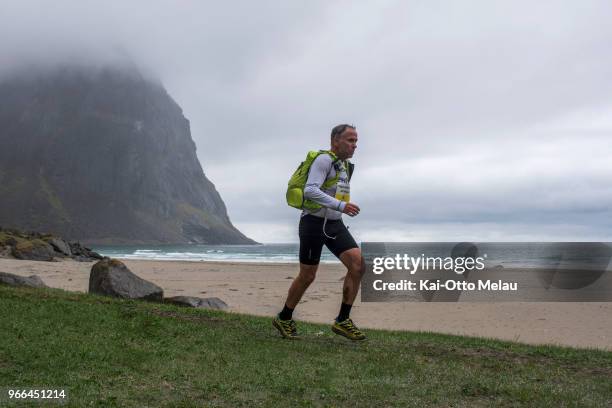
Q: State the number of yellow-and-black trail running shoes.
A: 2